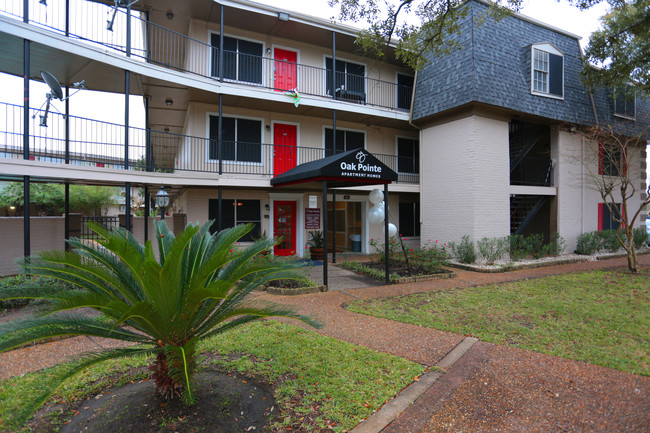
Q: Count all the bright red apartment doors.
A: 3